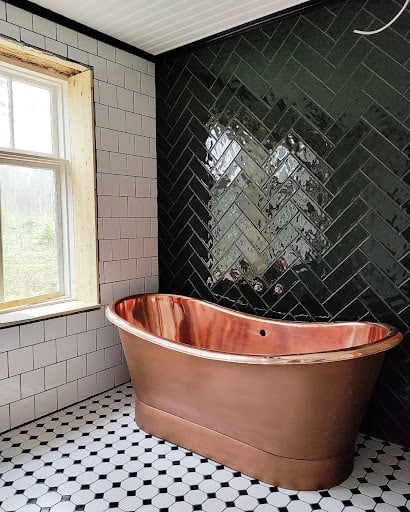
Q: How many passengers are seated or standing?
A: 0